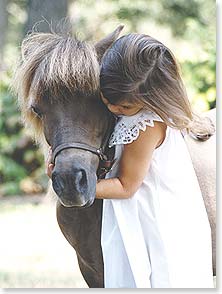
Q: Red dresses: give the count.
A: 0